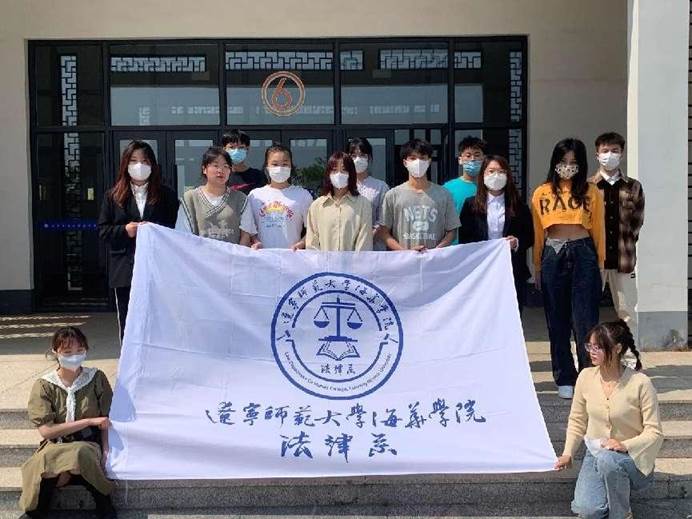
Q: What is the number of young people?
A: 13